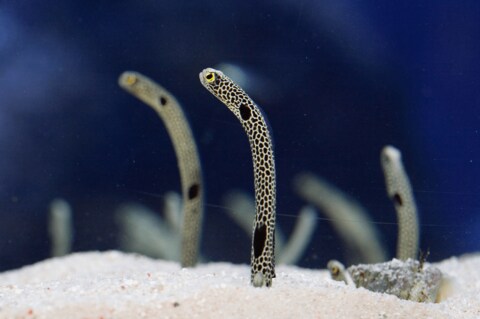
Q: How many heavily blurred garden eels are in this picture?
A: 6